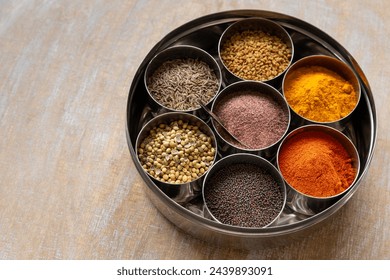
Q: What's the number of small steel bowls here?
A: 7